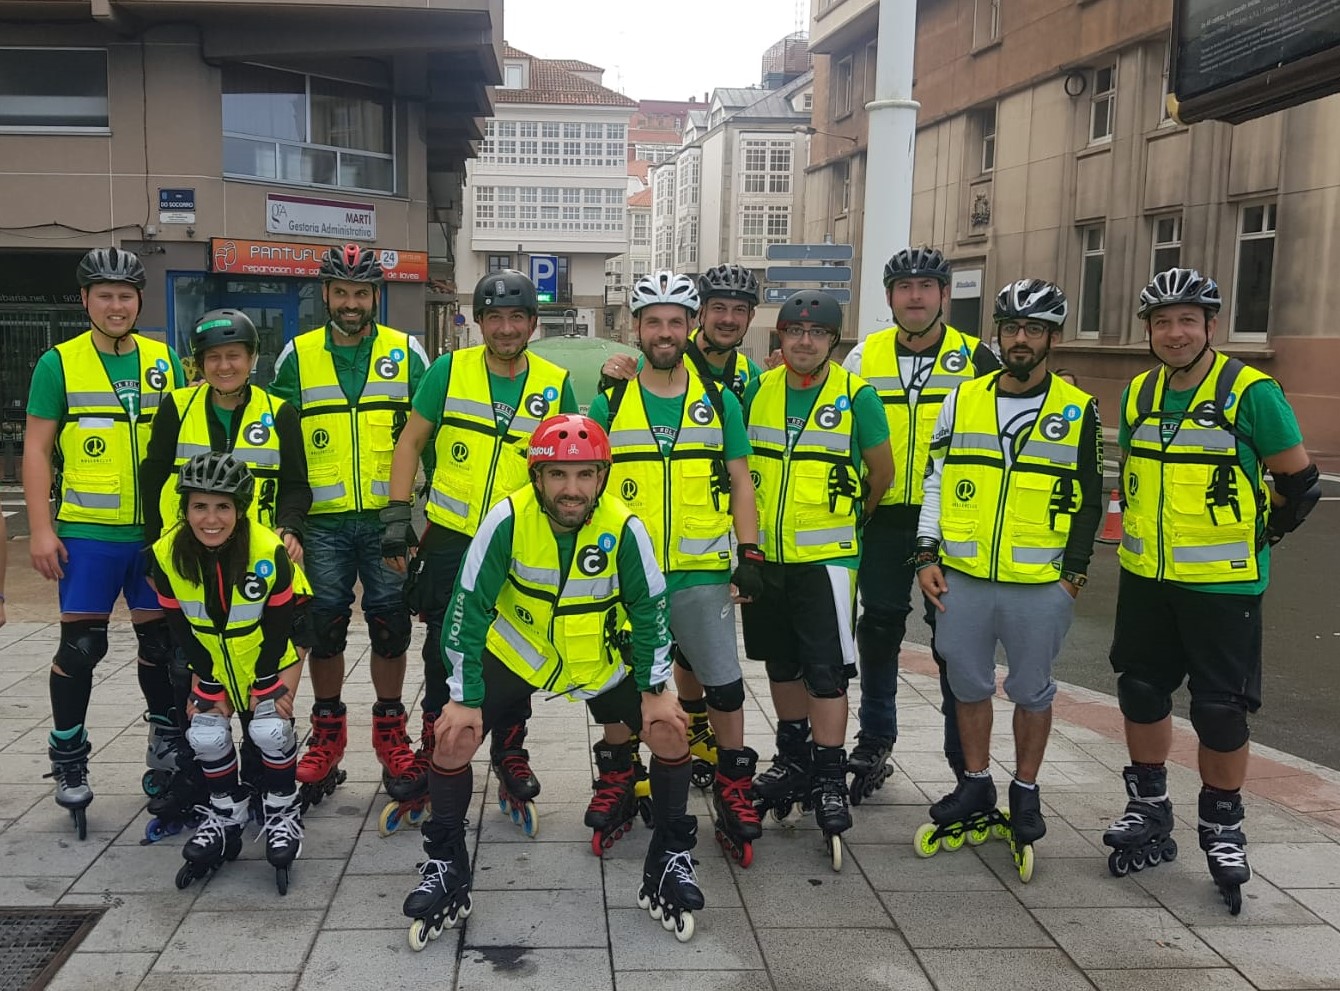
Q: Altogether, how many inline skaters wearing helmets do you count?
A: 12